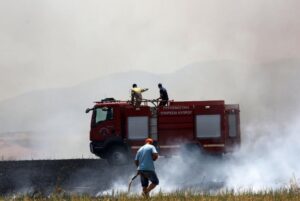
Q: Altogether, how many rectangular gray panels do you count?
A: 3